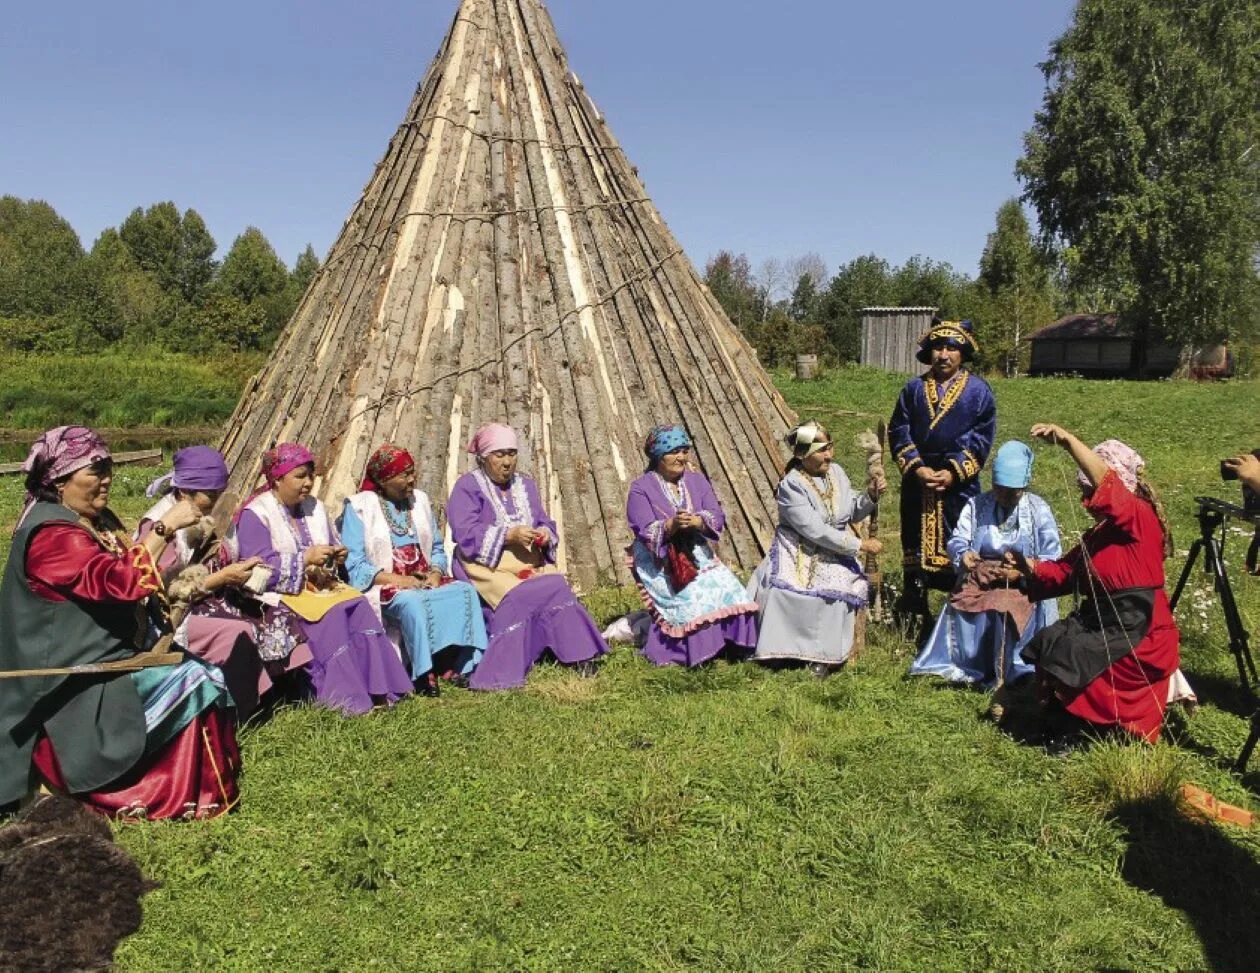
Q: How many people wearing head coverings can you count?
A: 10